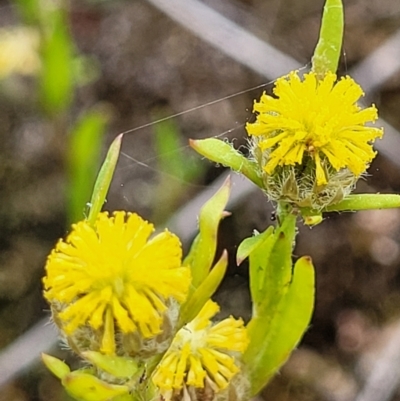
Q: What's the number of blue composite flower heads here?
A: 0